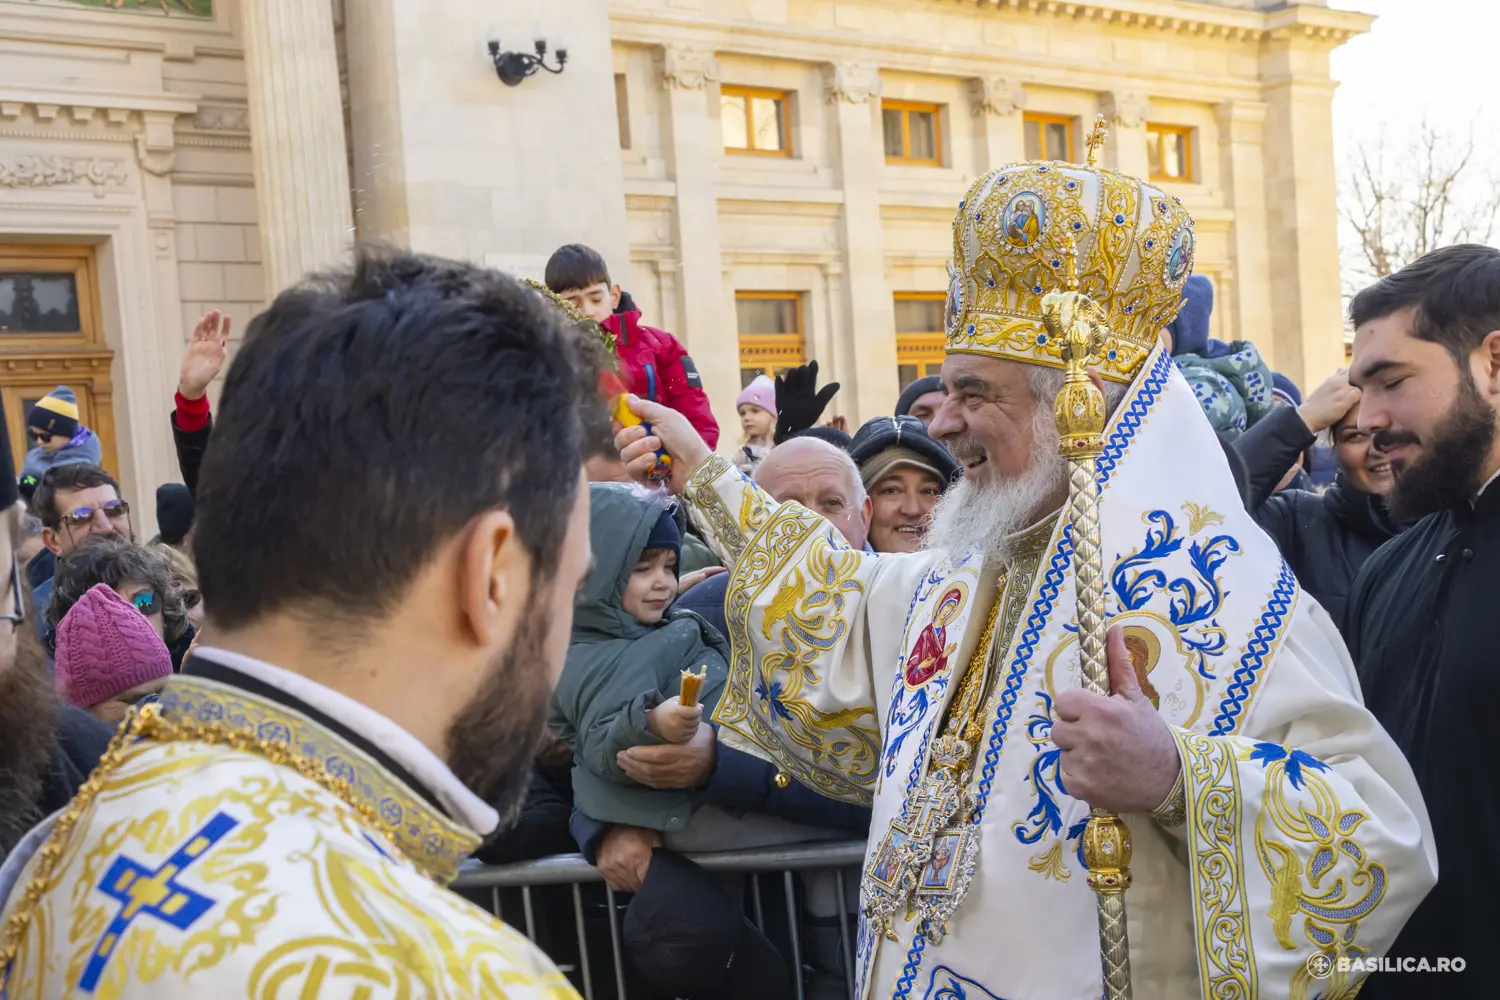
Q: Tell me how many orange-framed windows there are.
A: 6